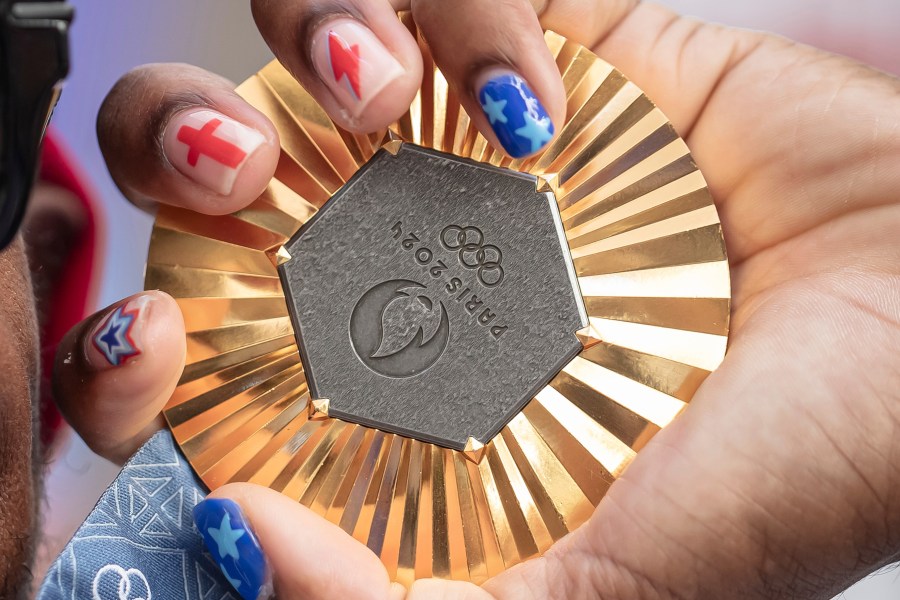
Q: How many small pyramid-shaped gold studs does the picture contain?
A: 6